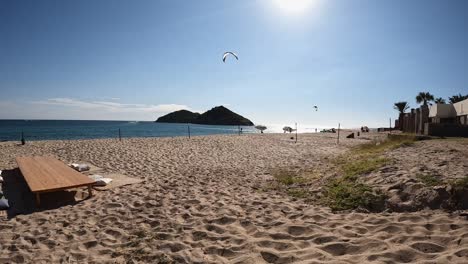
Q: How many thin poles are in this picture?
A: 7